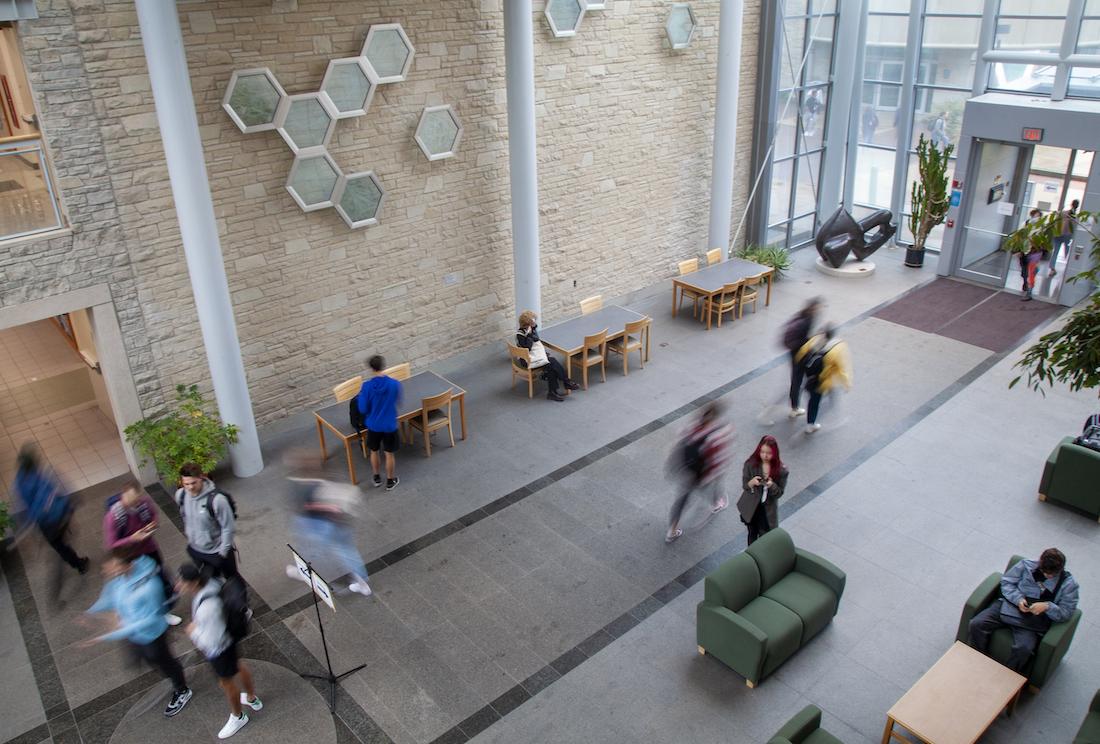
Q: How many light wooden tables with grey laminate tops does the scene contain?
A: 3